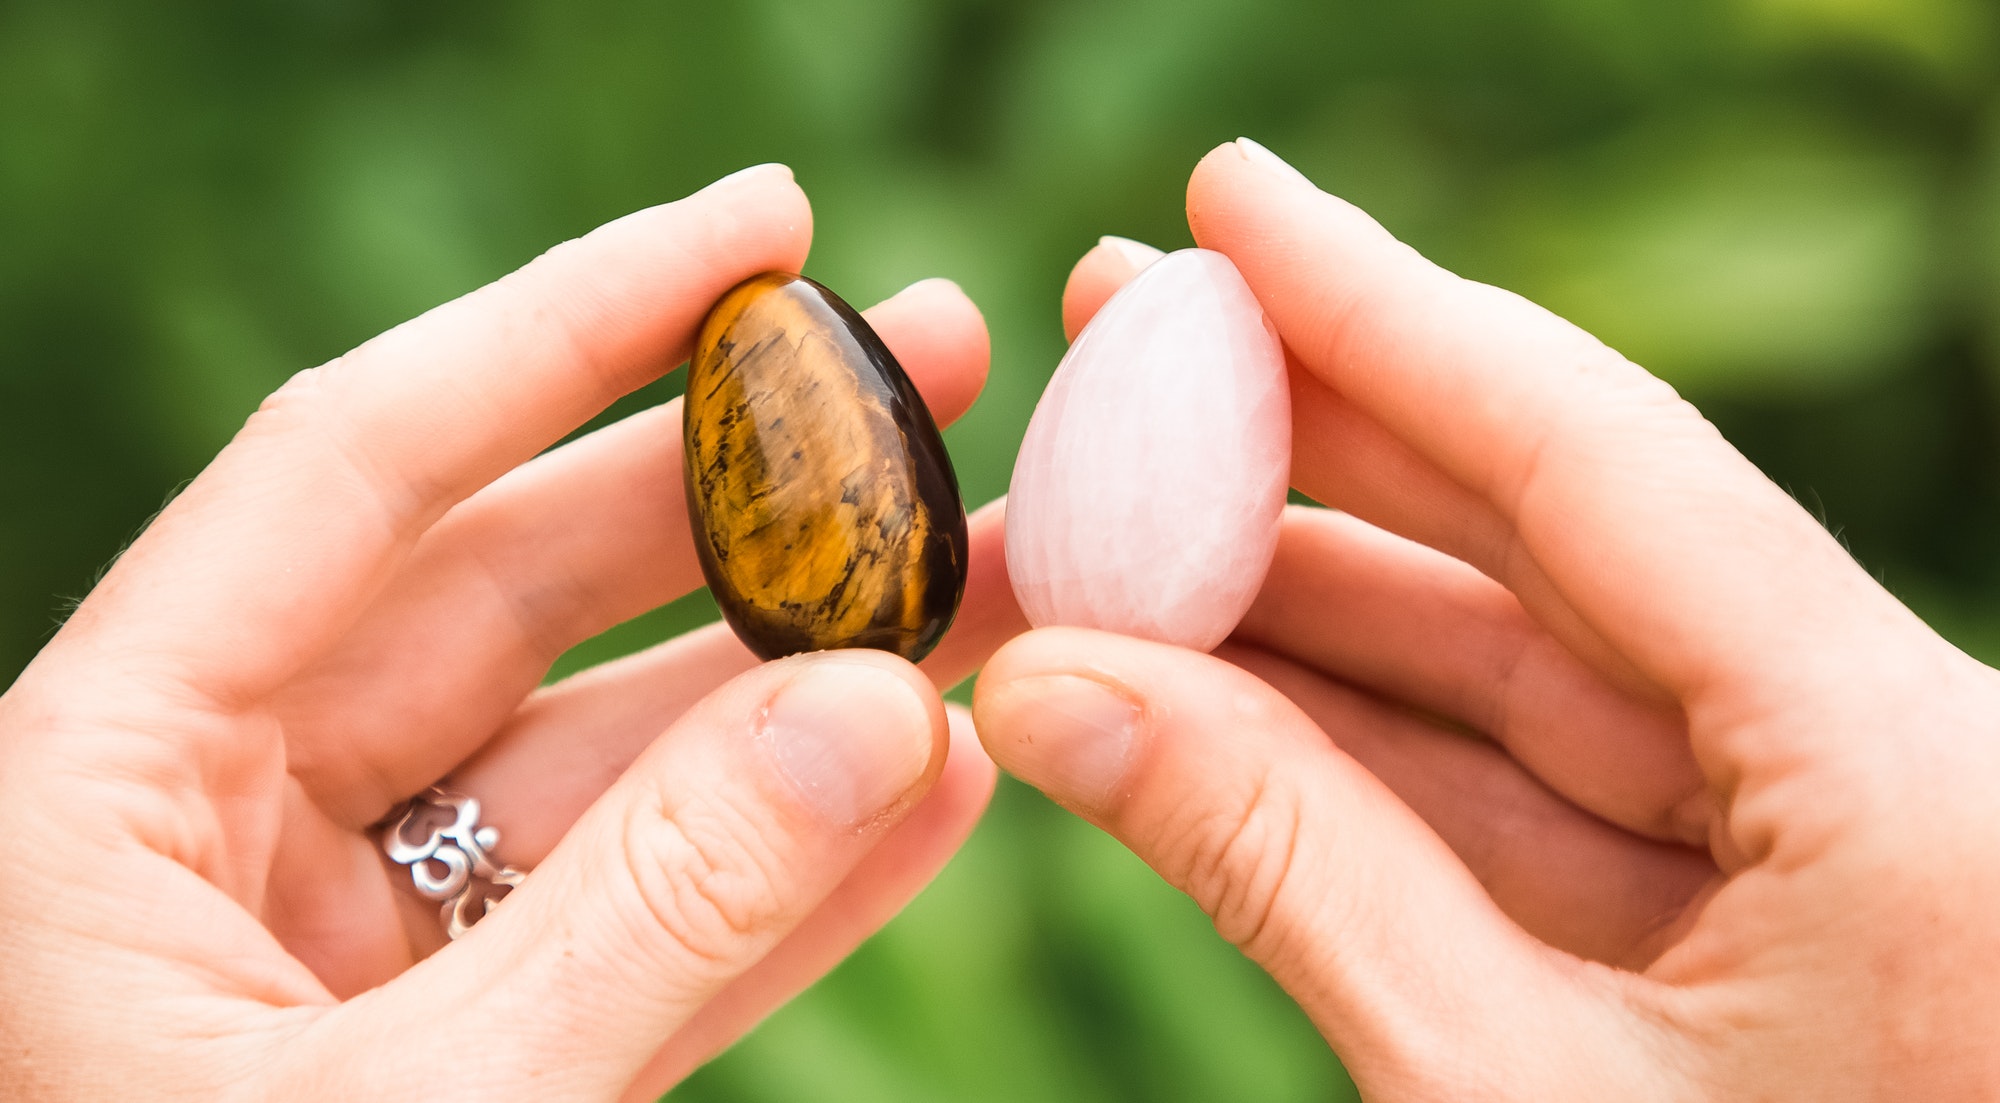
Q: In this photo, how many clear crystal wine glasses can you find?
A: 0